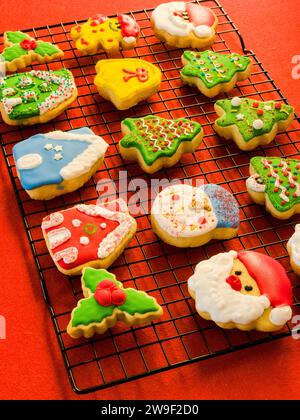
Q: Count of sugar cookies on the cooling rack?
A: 15